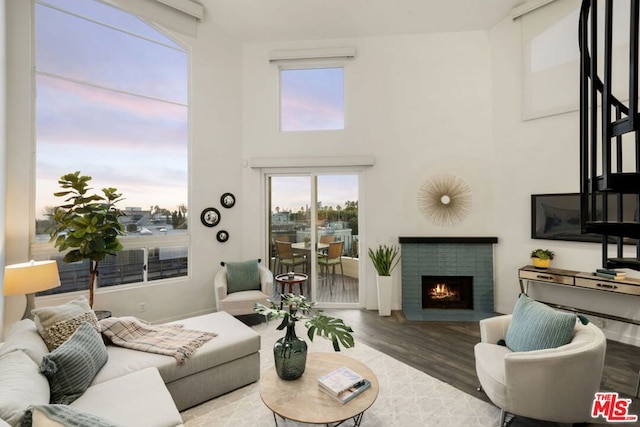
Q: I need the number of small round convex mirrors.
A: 3